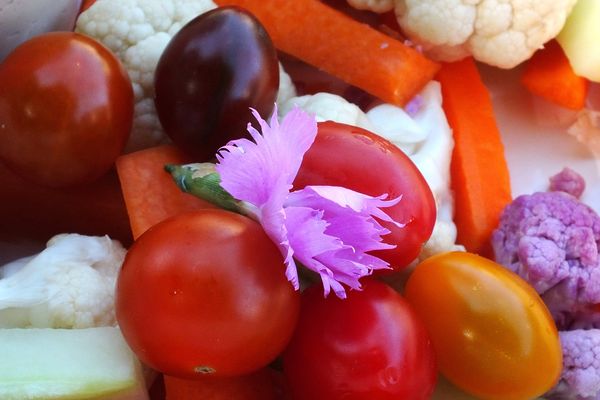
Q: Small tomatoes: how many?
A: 6